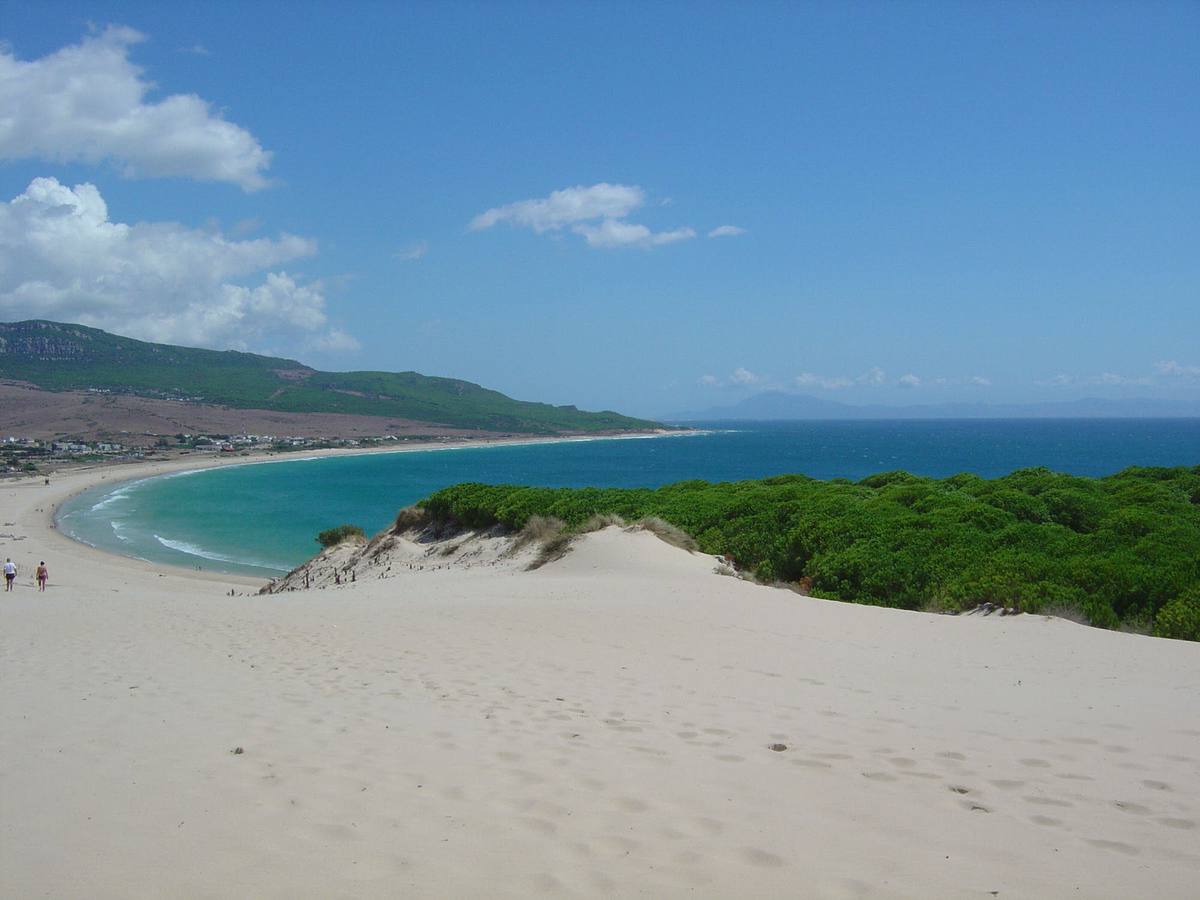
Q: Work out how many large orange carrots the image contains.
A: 0